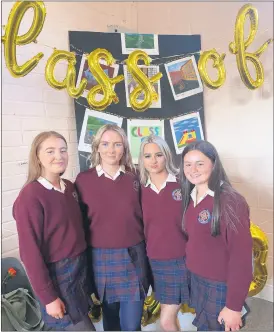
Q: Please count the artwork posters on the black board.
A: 7